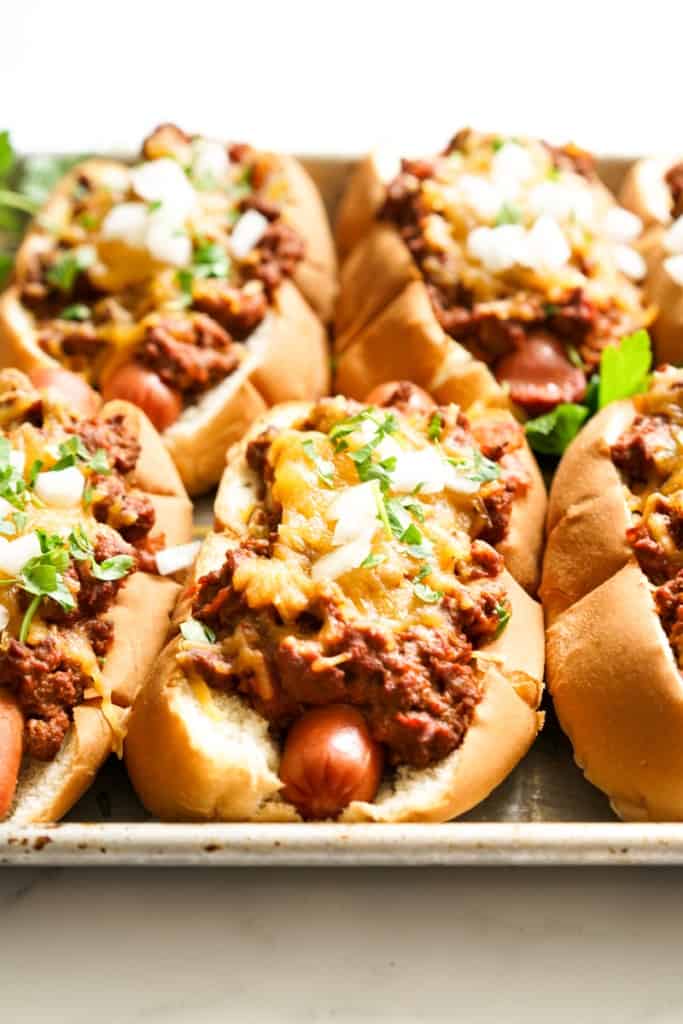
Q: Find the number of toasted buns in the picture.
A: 6